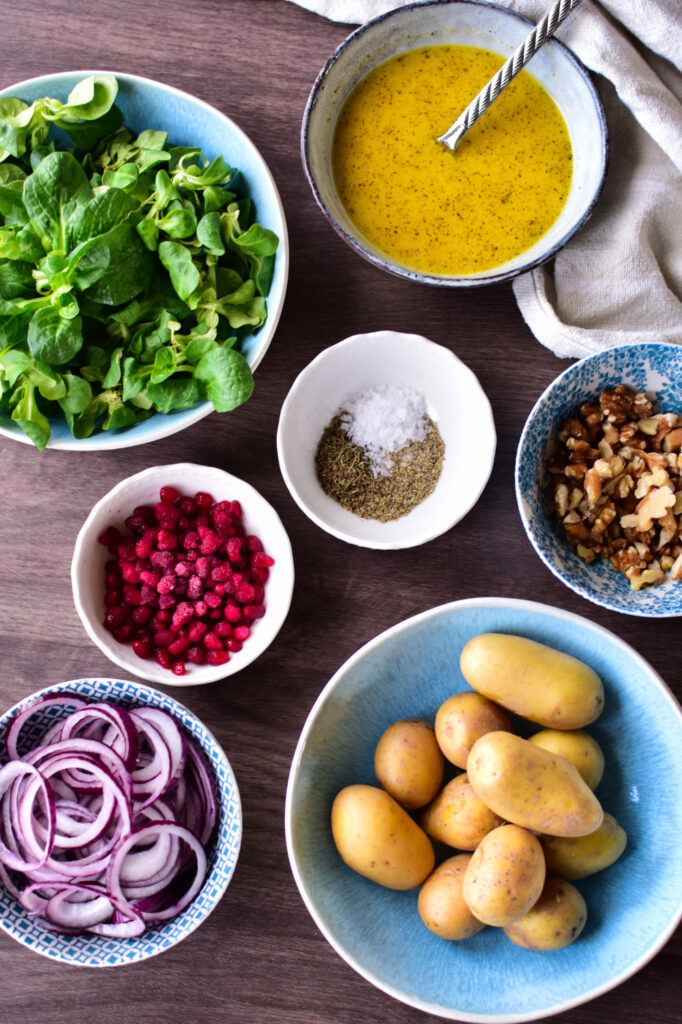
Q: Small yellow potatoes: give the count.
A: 11